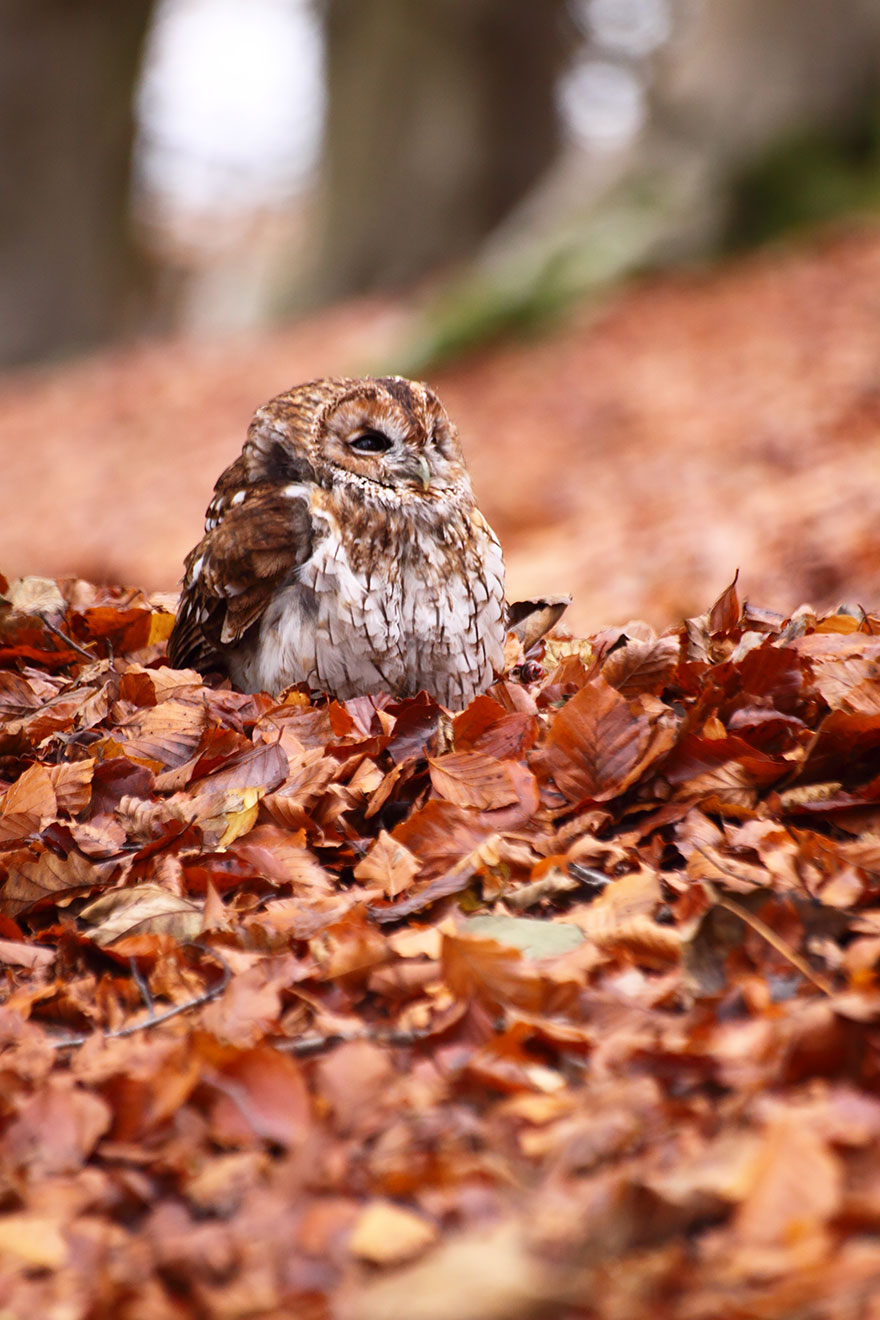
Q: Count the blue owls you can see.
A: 0